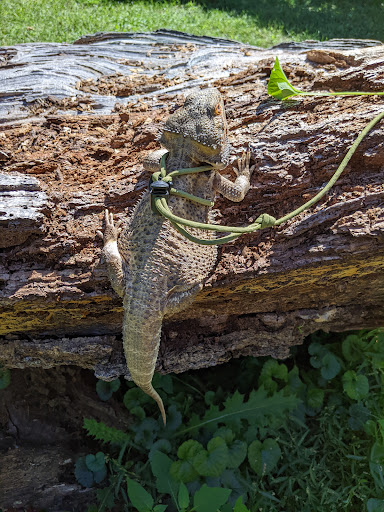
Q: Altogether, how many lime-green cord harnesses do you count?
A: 1